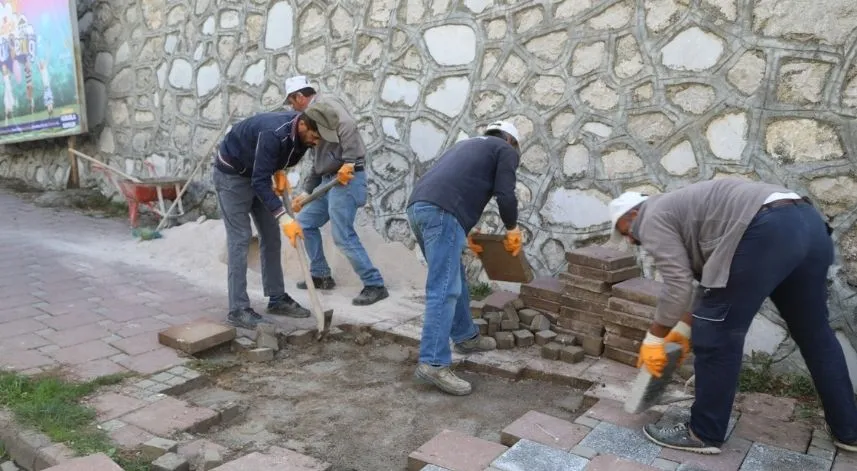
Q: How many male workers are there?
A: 4